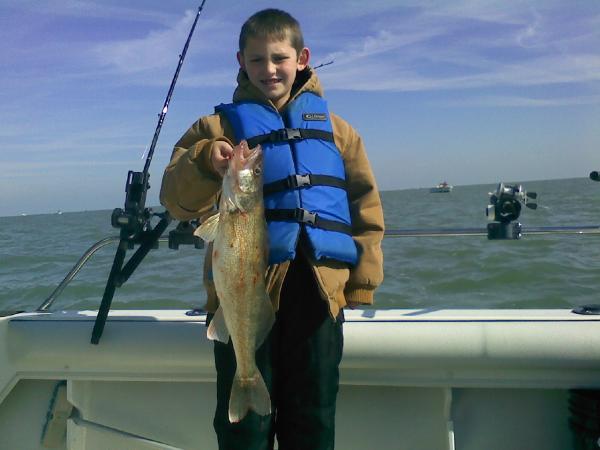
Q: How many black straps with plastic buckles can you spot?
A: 3